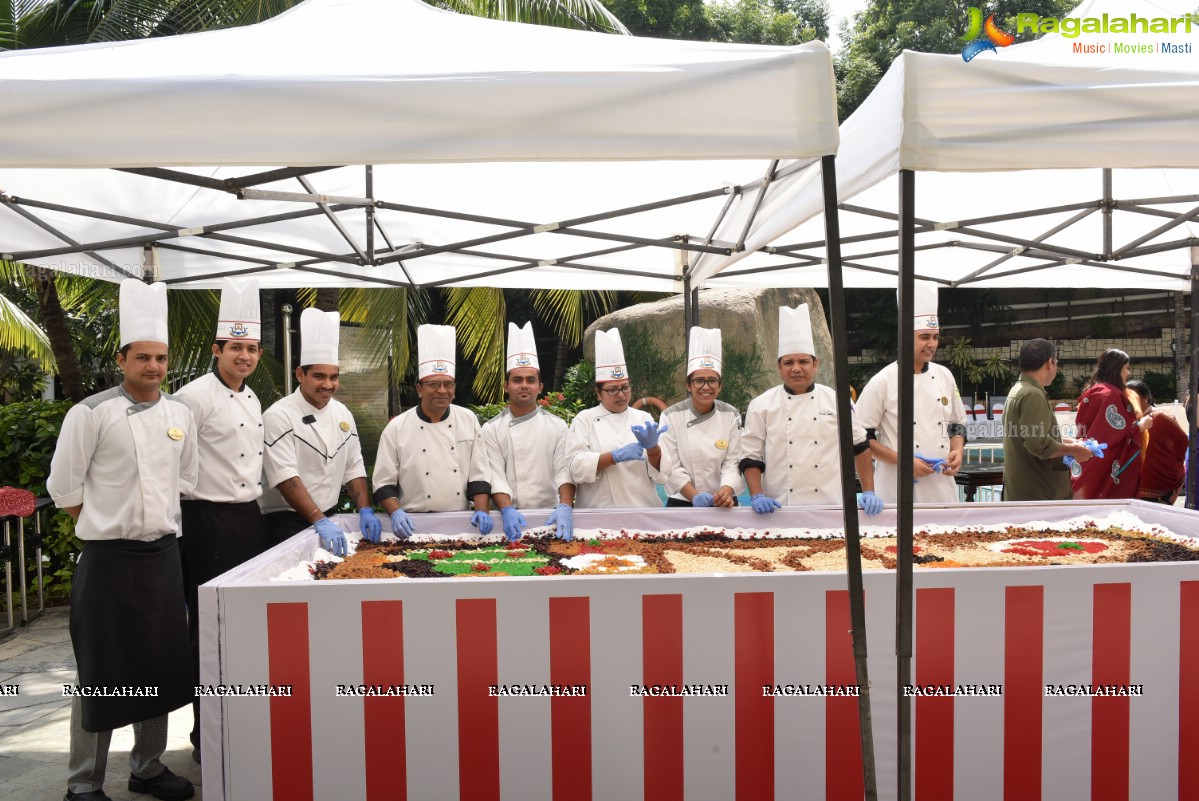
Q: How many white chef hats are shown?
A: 9